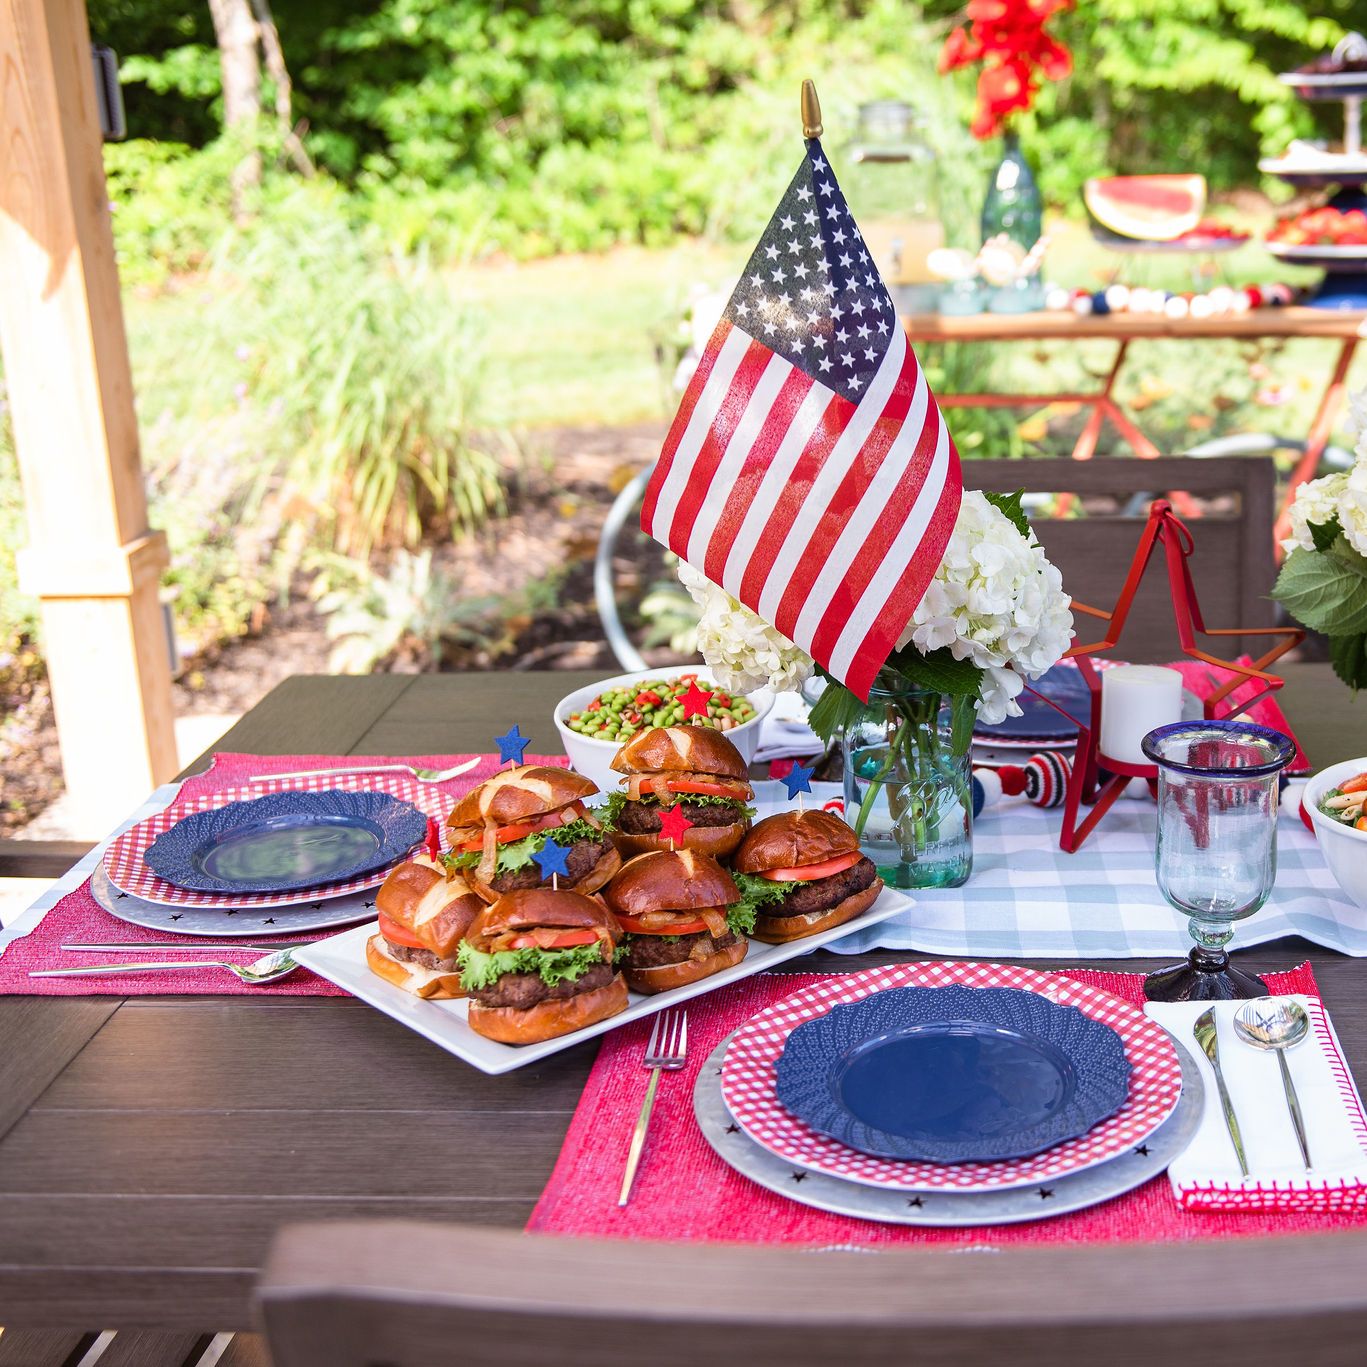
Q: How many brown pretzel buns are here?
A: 6